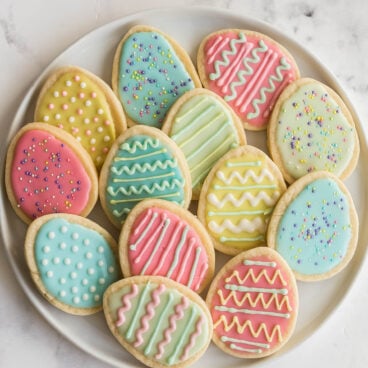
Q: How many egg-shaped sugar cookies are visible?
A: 13